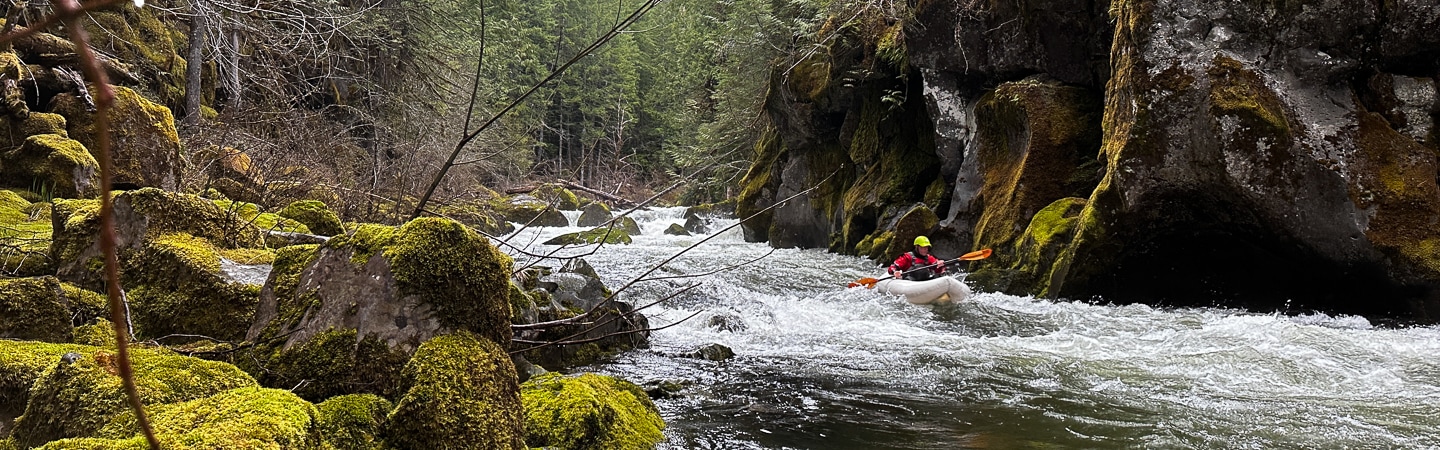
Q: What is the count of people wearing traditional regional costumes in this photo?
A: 0